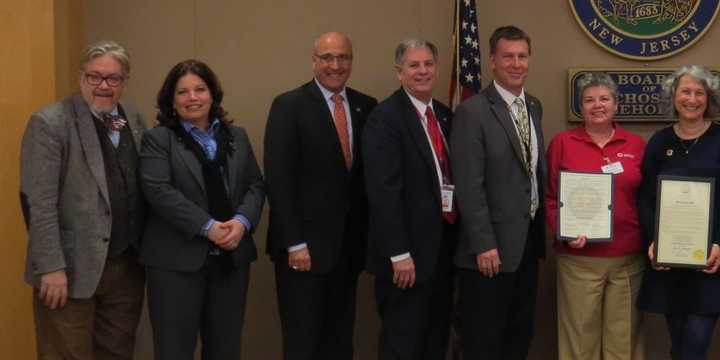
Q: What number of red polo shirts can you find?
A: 1